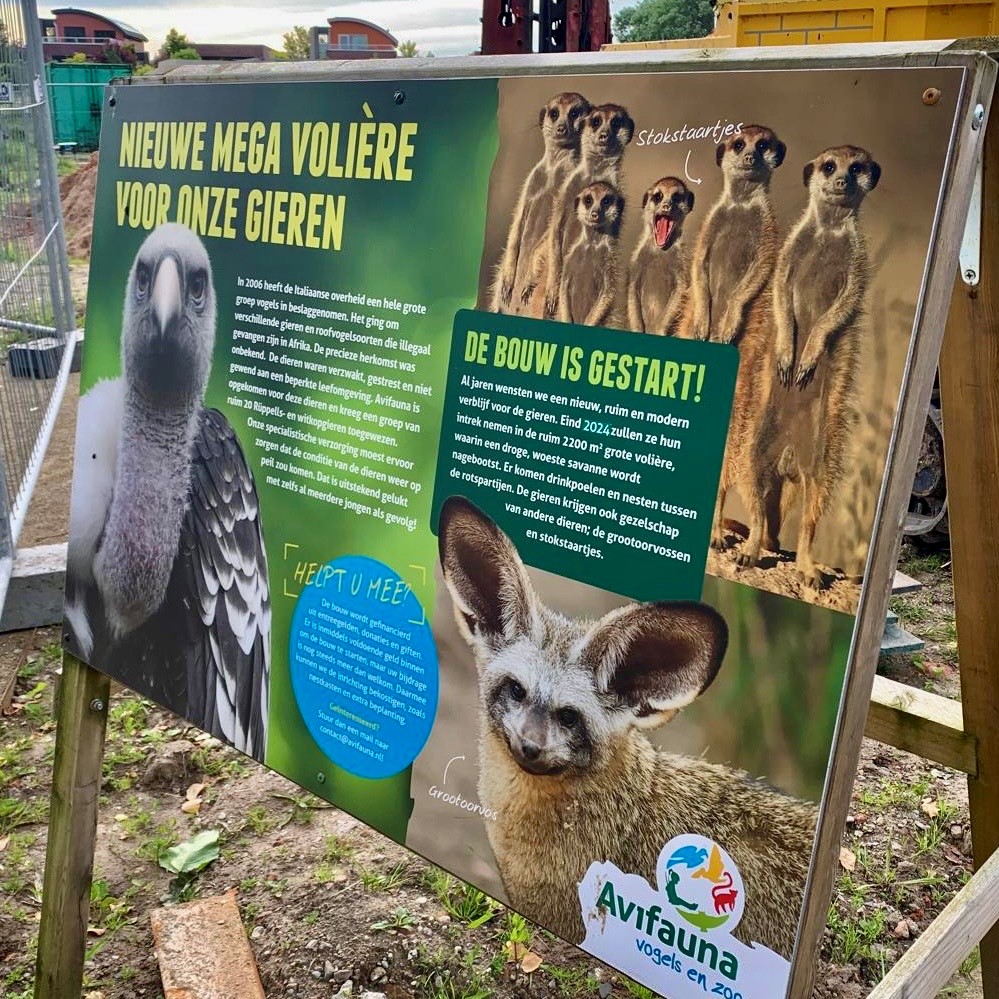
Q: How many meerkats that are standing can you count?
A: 6